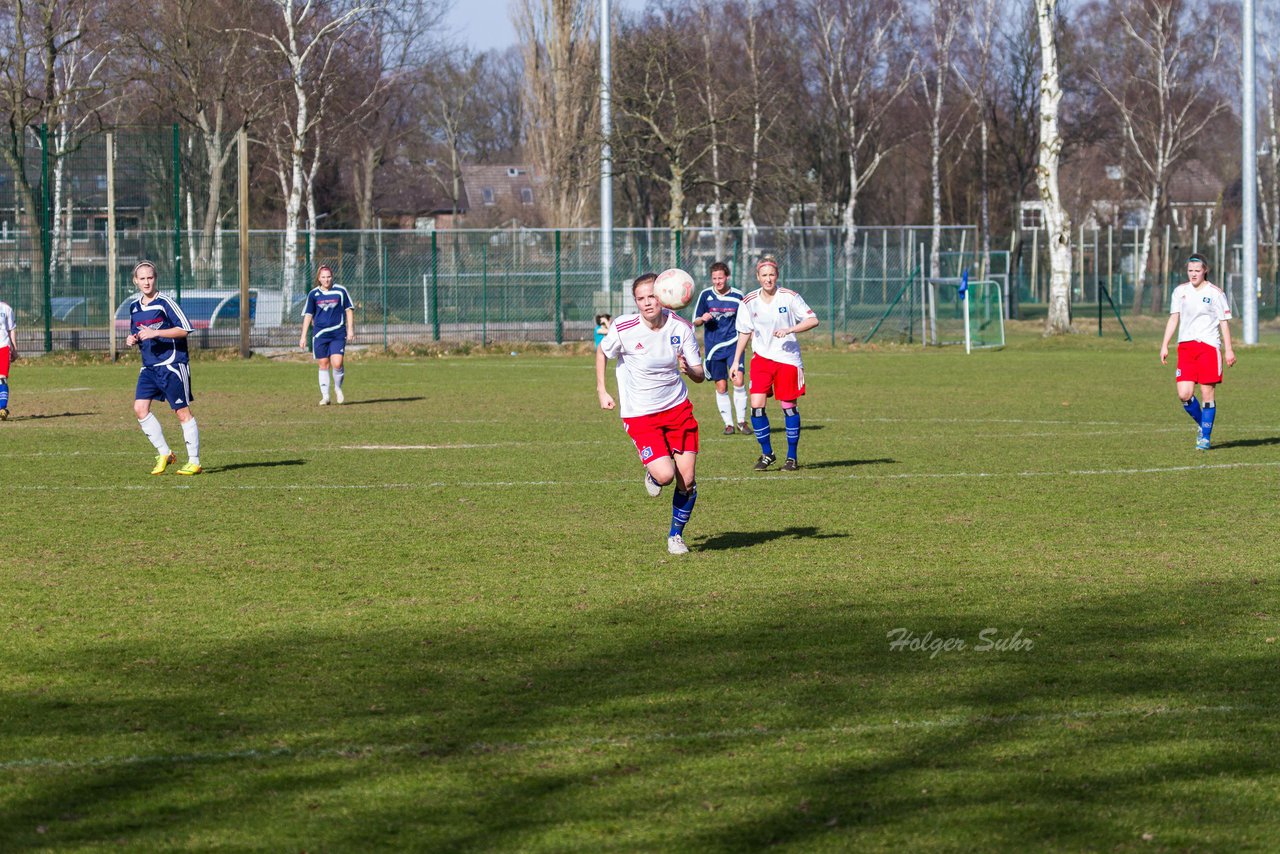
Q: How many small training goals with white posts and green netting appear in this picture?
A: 1